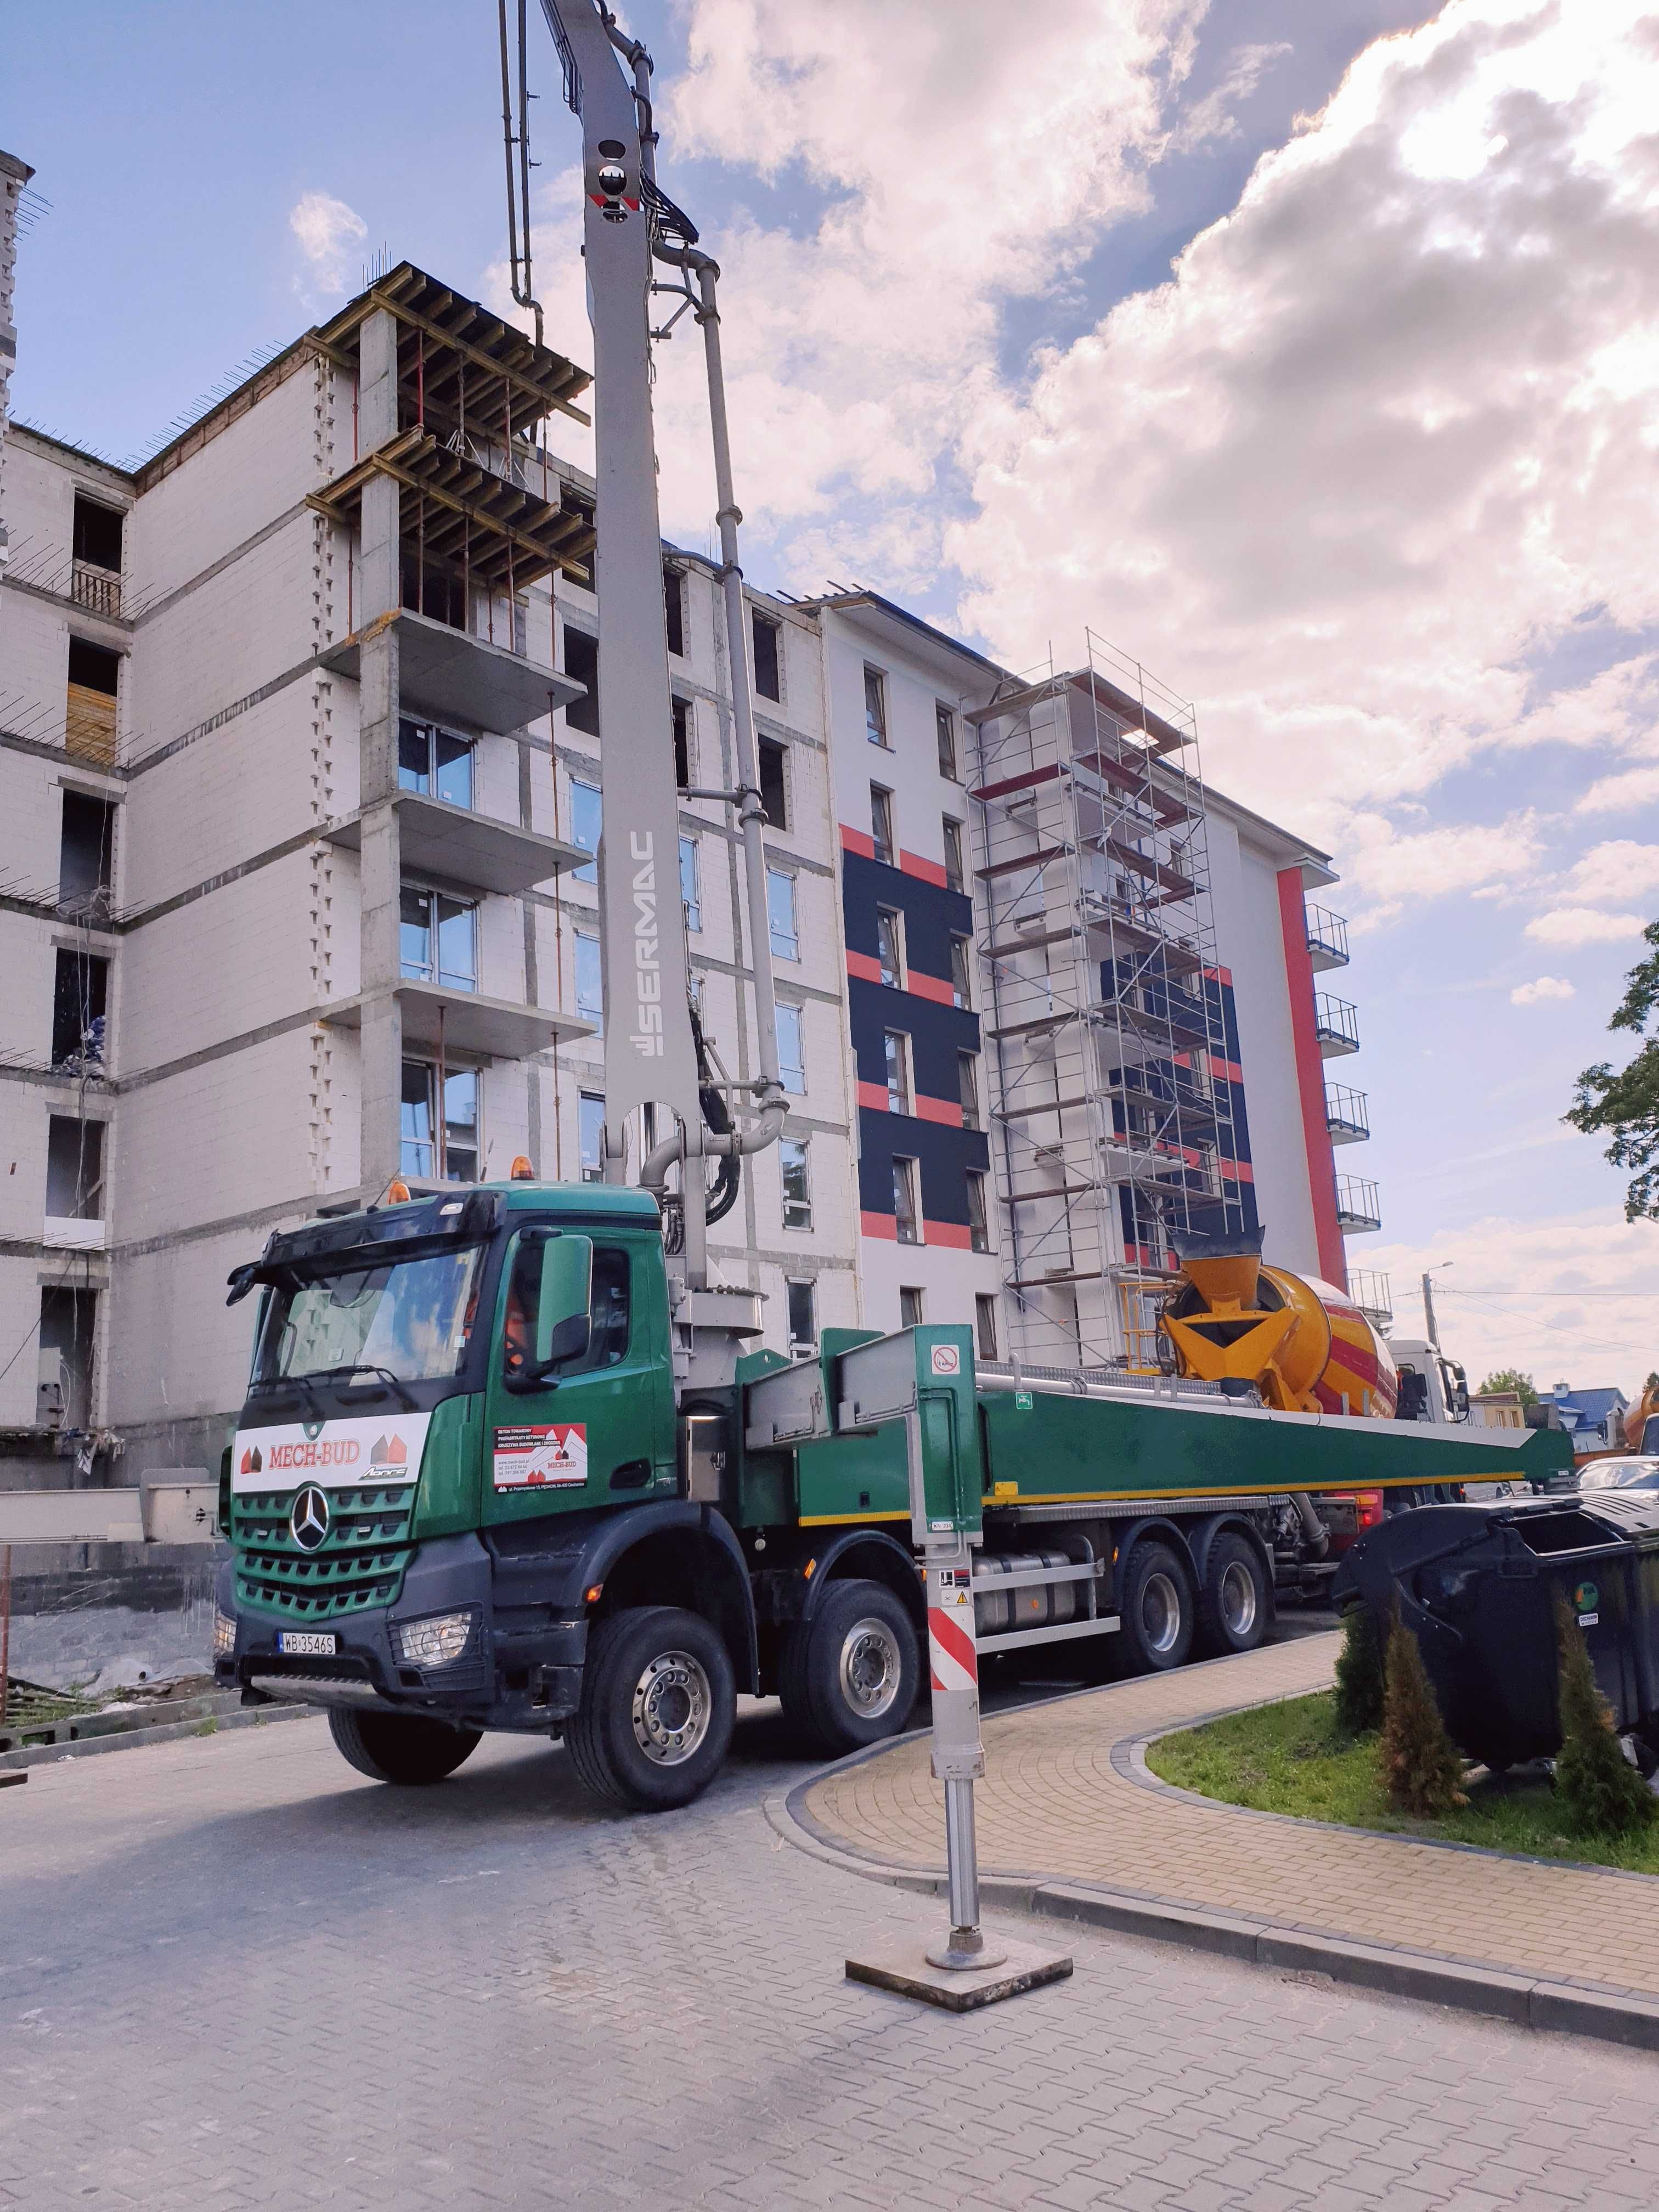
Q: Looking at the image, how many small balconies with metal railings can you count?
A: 5